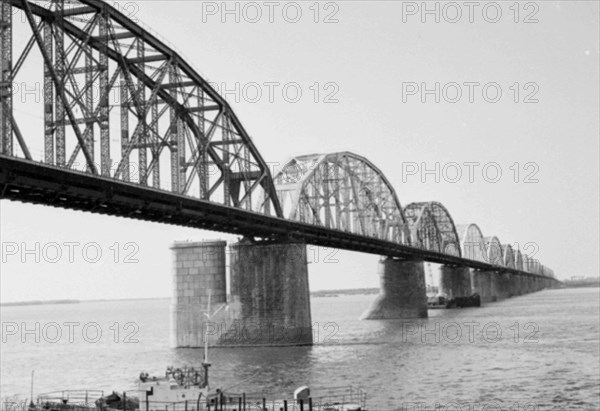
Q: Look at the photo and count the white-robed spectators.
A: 0